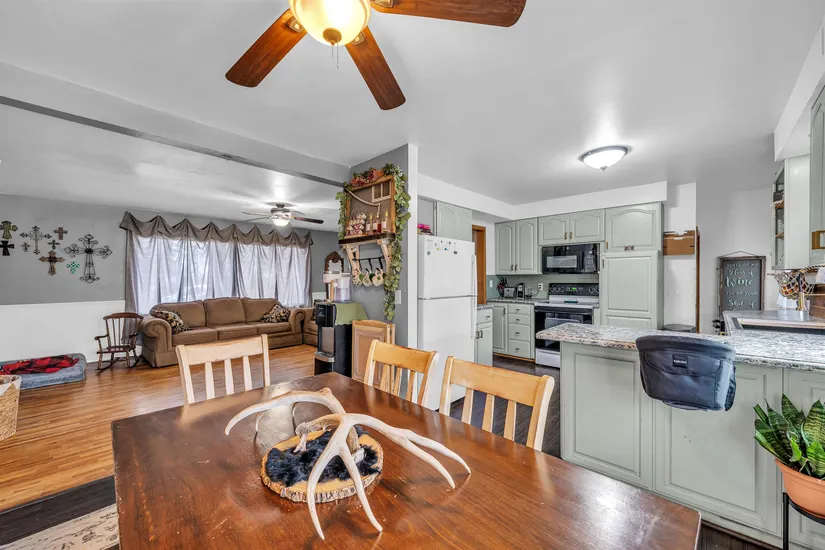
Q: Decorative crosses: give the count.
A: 9